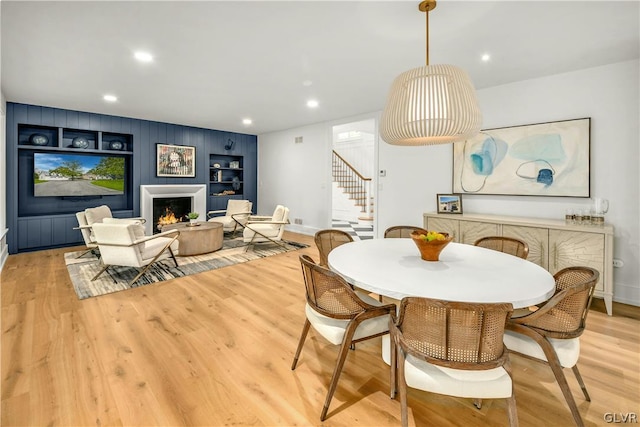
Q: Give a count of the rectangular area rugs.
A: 1